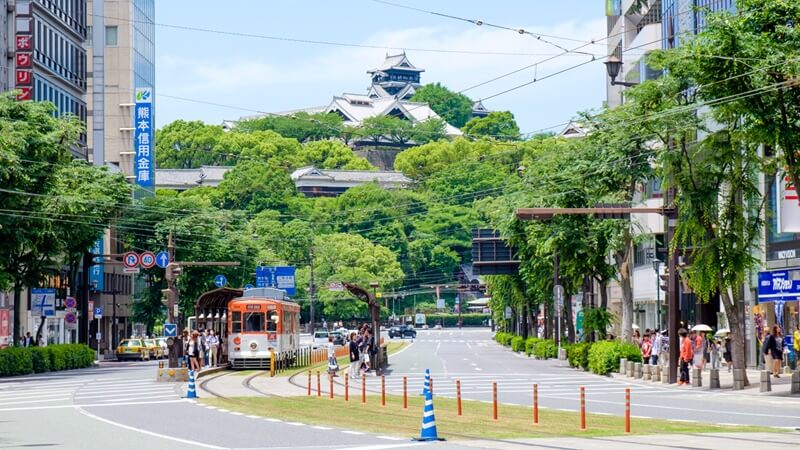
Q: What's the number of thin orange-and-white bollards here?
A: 13